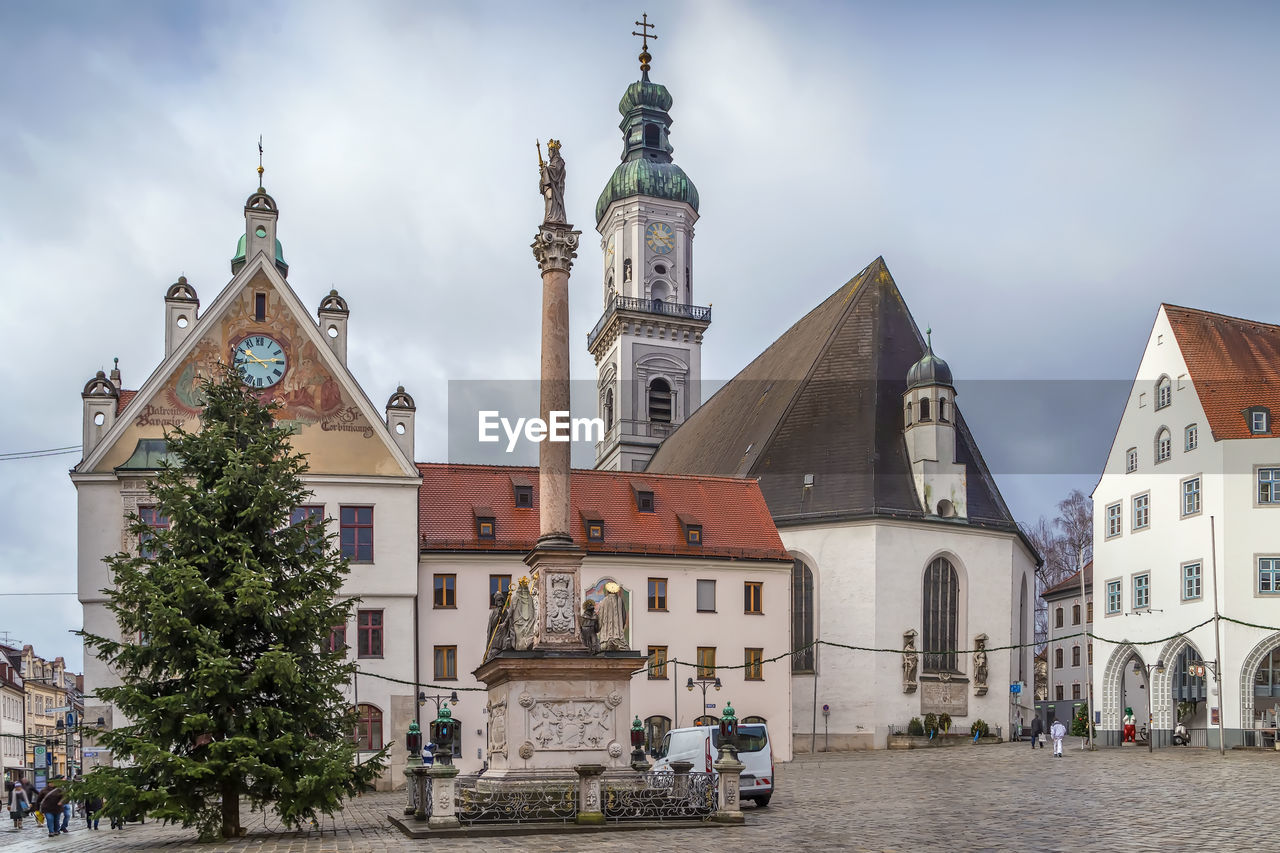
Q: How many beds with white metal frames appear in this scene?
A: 0